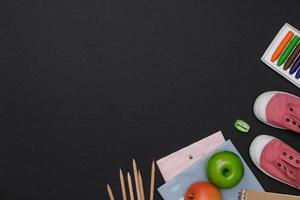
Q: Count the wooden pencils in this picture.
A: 6